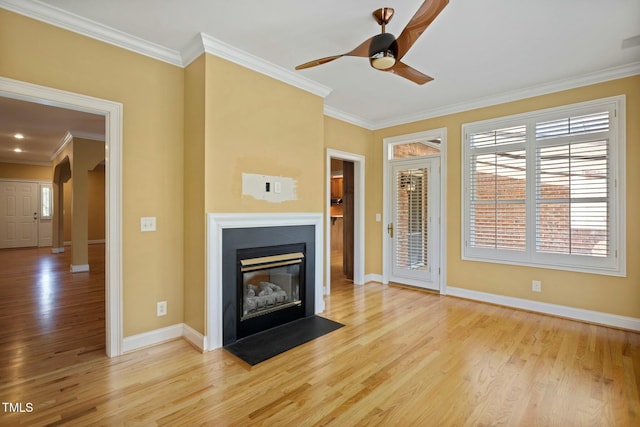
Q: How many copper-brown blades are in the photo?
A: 3